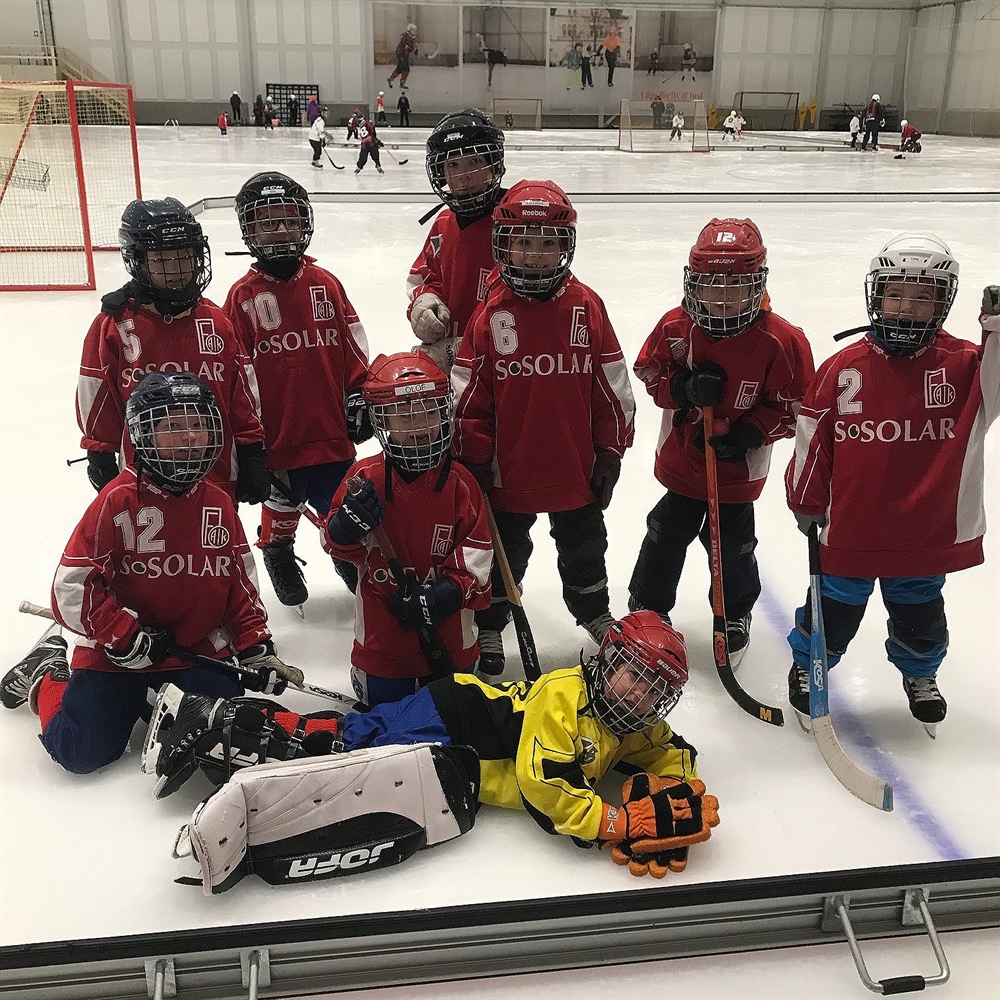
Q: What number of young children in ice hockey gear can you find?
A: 9